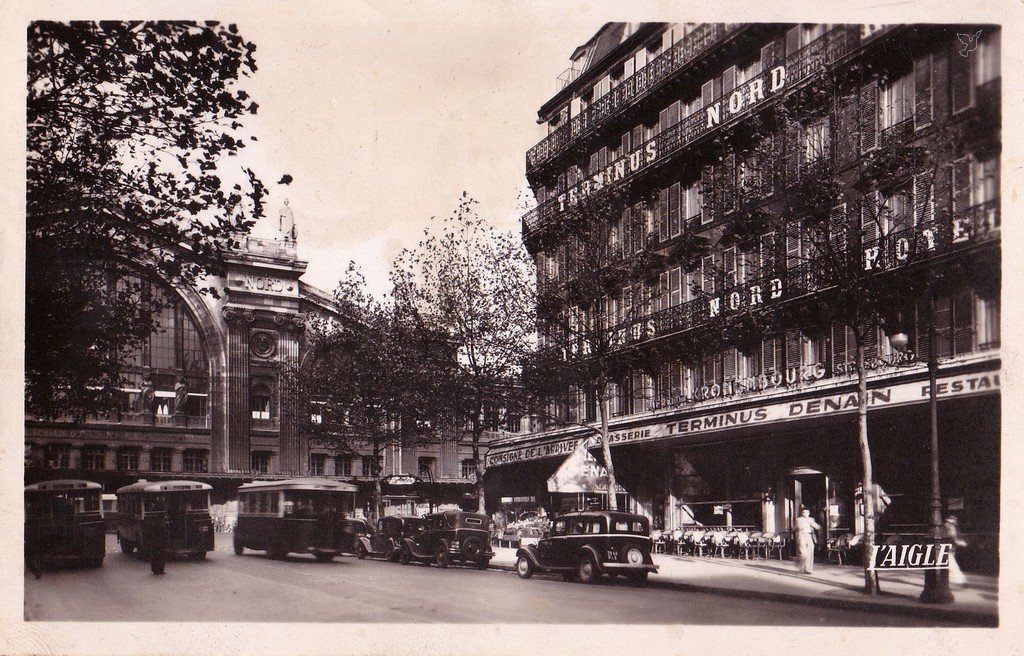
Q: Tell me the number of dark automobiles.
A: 4